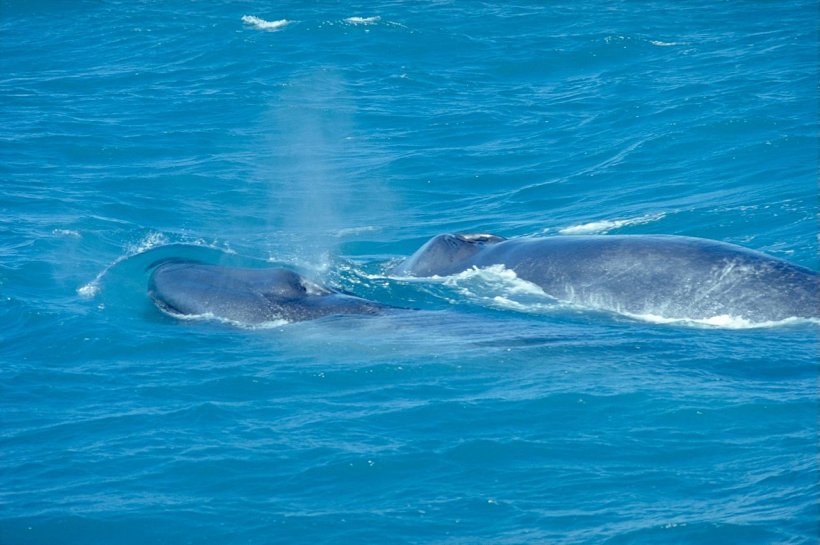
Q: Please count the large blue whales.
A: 2